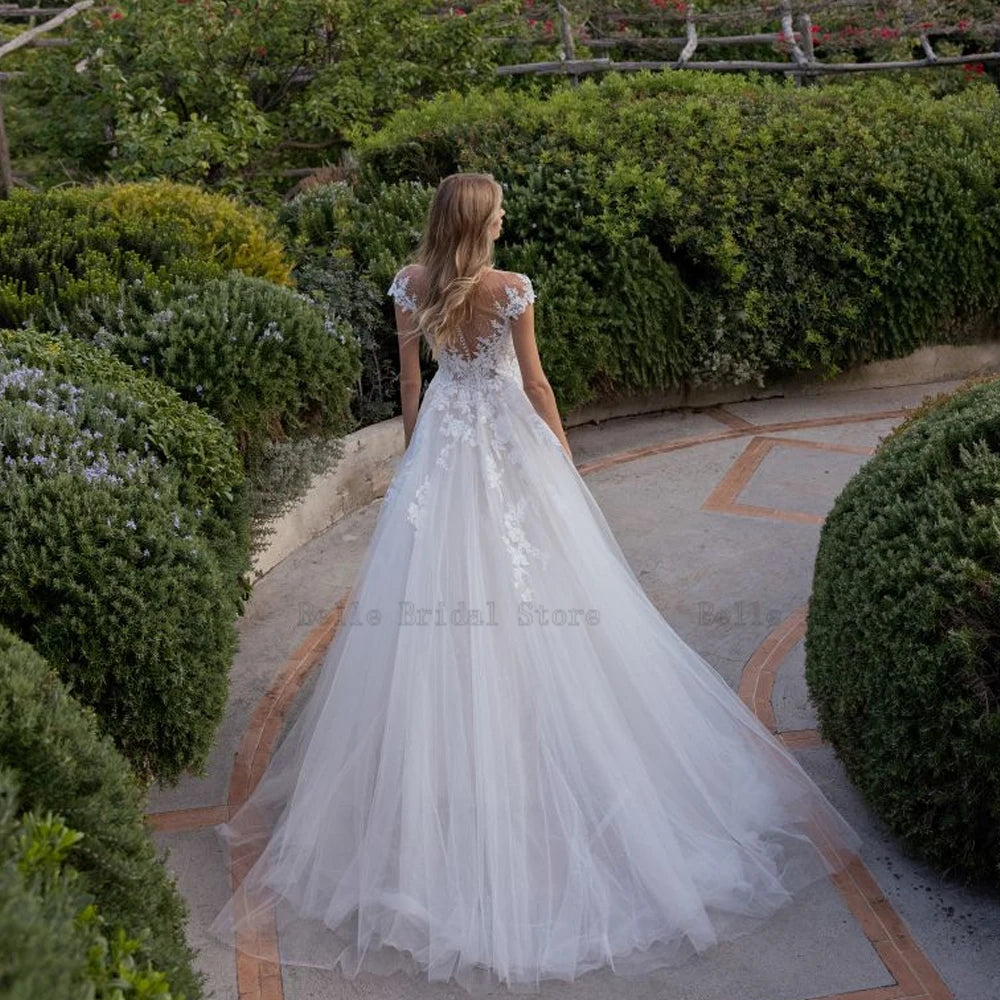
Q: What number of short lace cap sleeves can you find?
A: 2